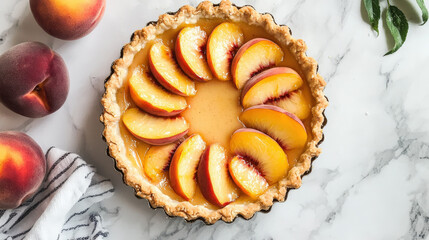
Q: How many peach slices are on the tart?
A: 13